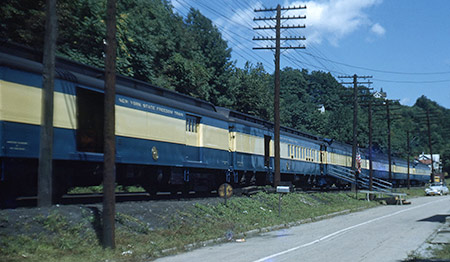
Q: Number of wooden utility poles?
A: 8